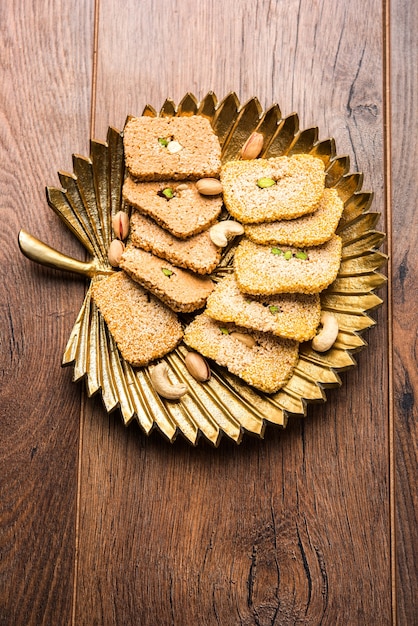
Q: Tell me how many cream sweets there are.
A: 5